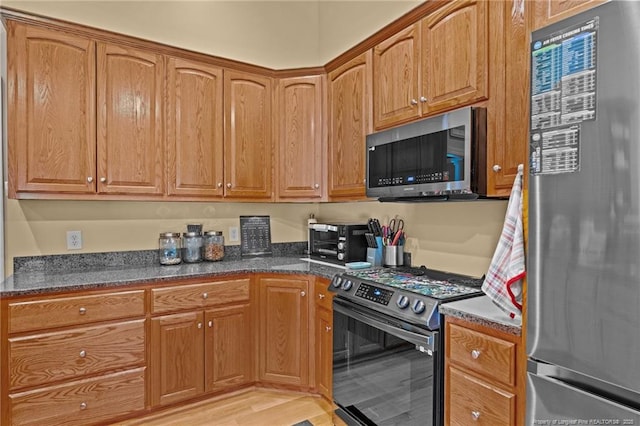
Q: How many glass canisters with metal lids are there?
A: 3